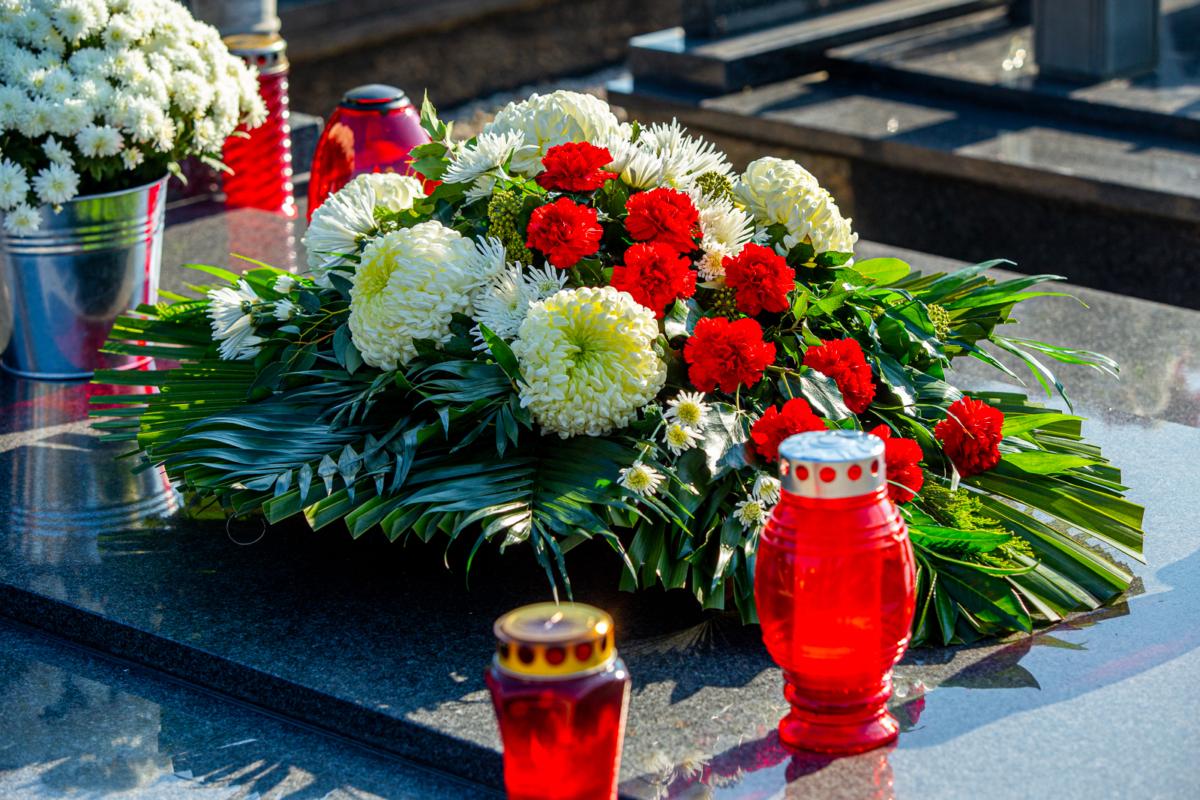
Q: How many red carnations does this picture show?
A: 10